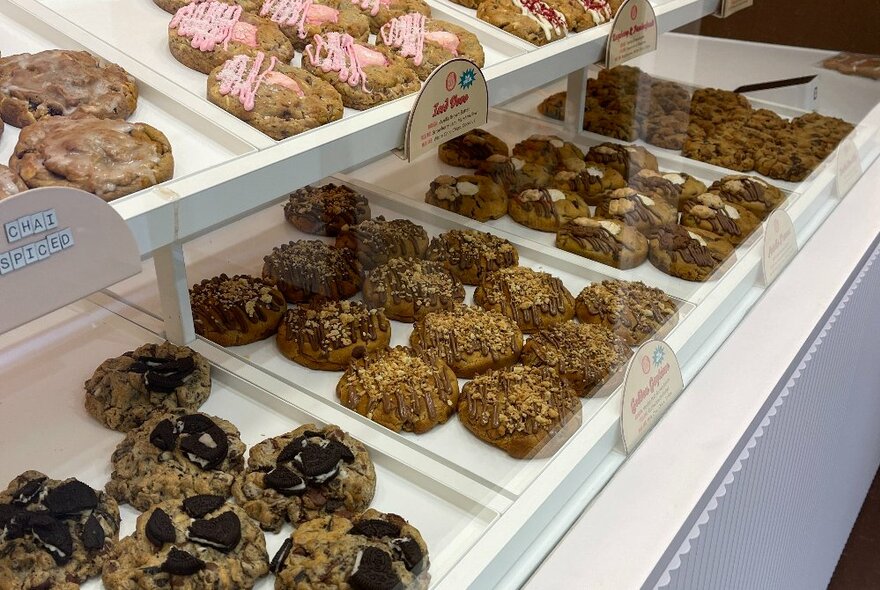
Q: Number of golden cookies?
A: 13